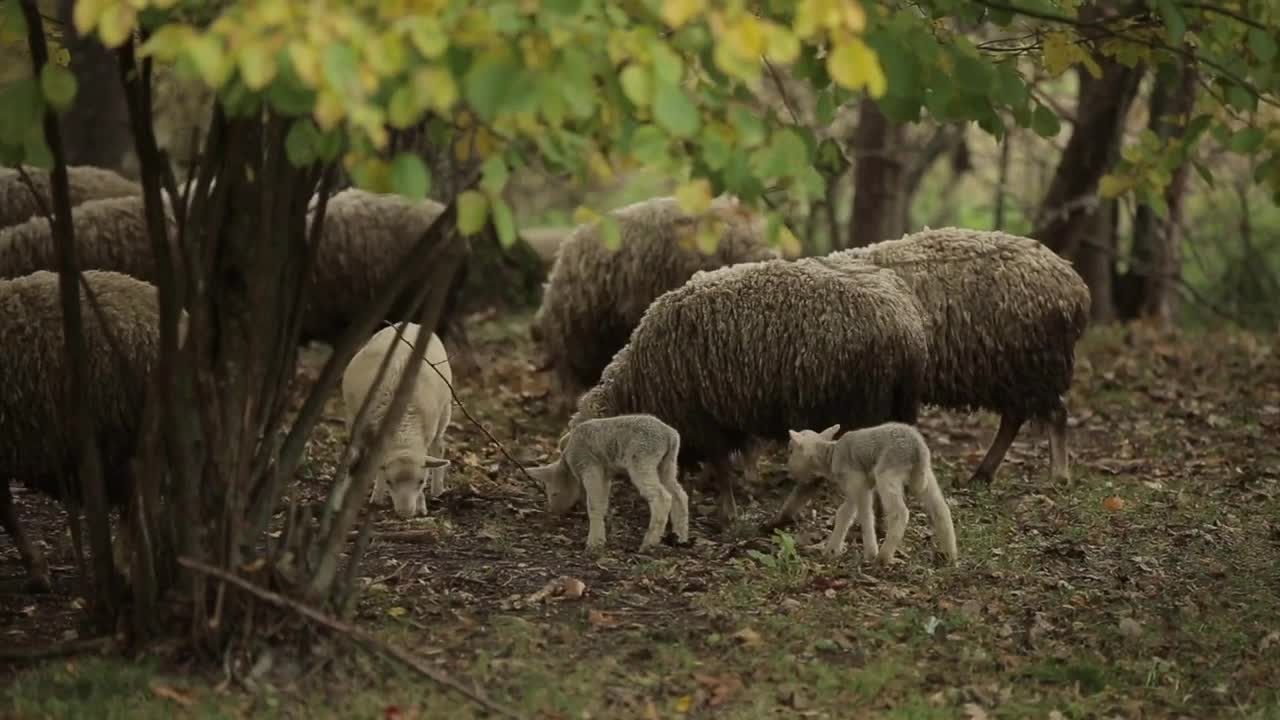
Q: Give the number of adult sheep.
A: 7